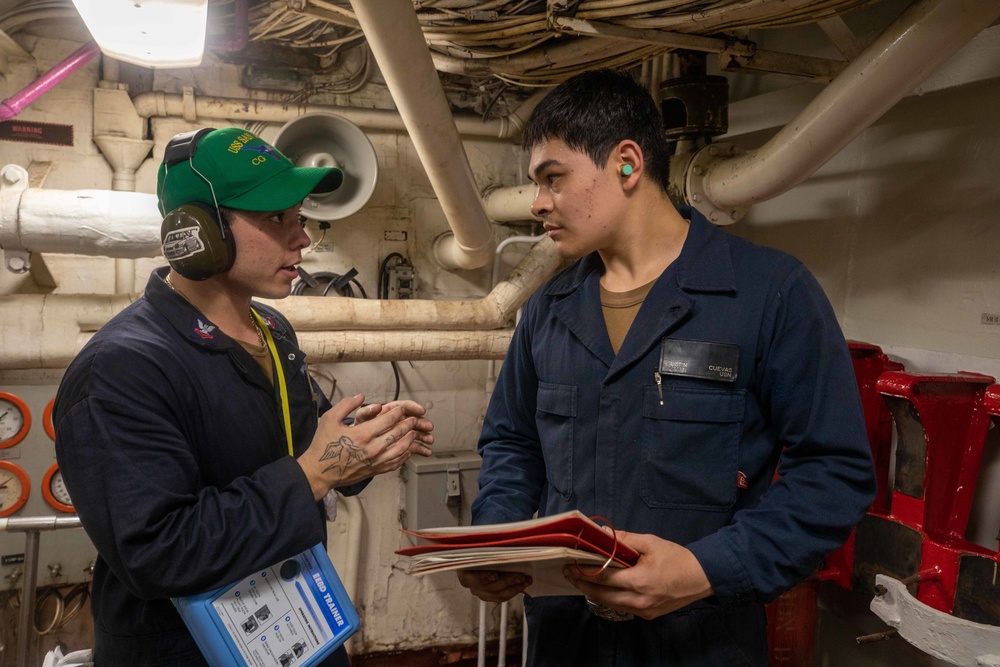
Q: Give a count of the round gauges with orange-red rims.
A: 4